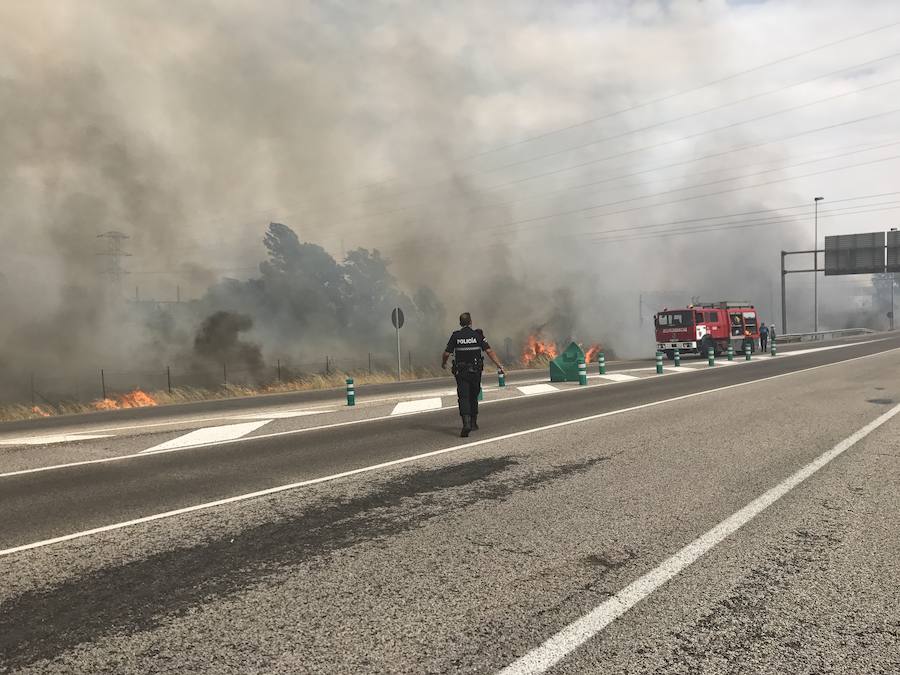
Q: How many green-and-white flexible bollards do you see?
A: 11